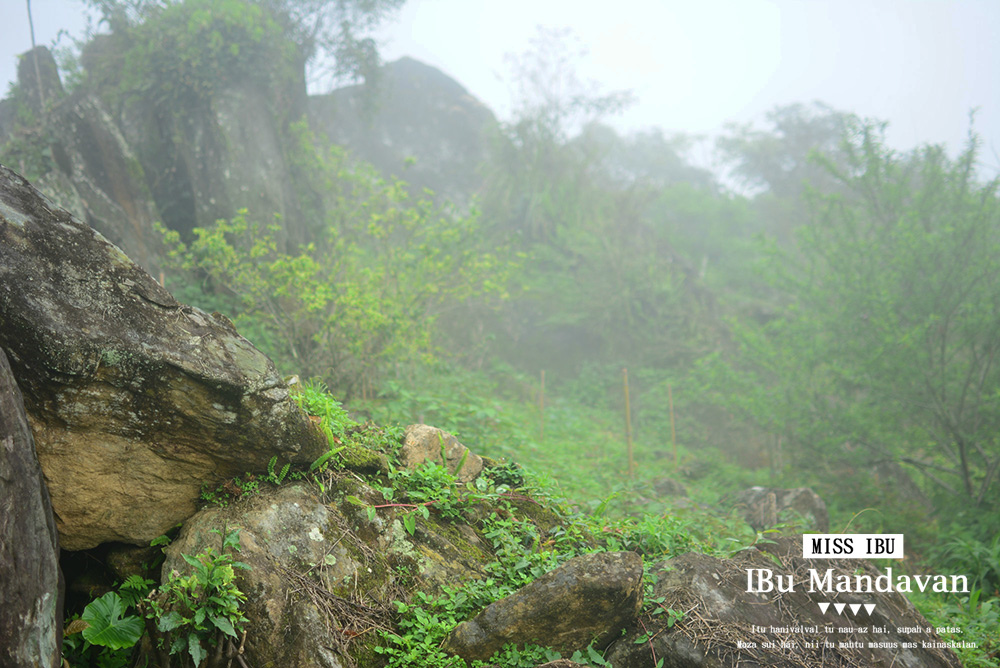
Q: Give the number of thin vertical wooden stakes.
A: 3